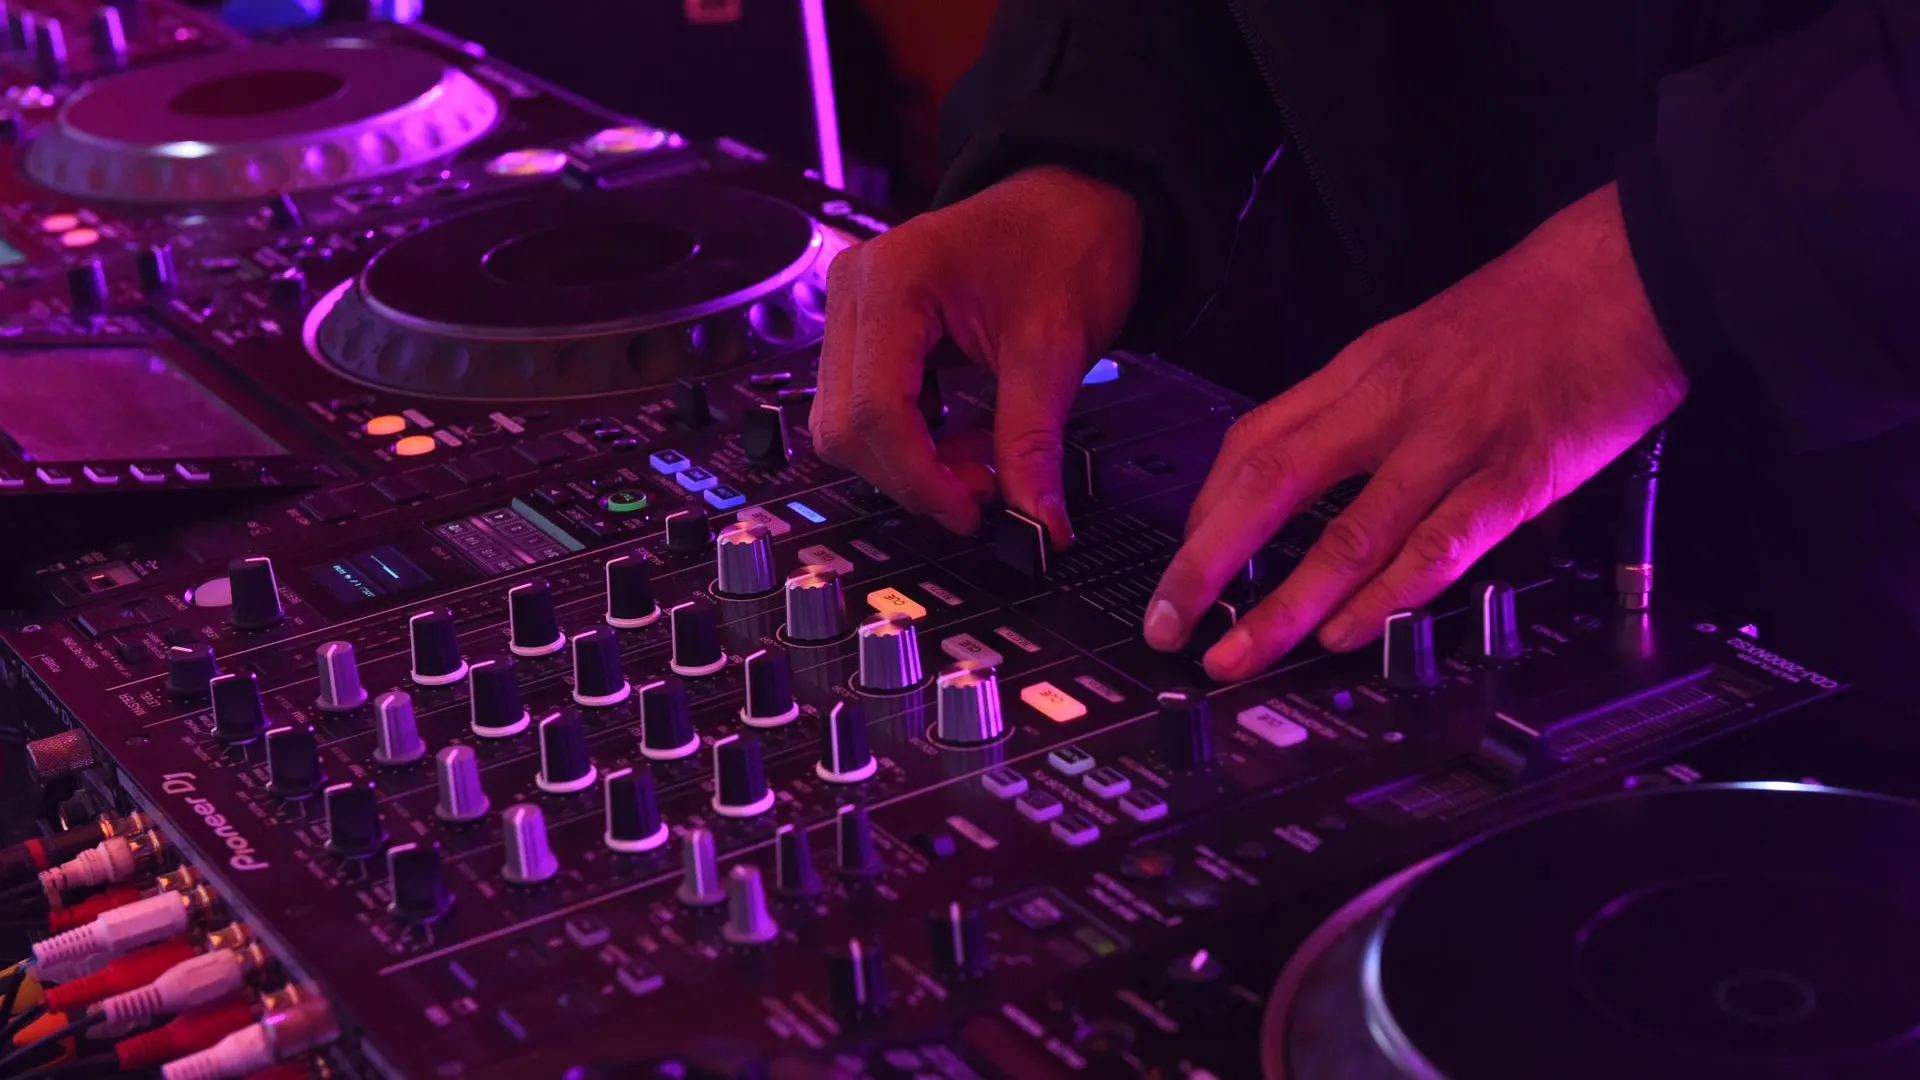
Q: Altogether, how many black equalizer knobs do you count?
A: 12